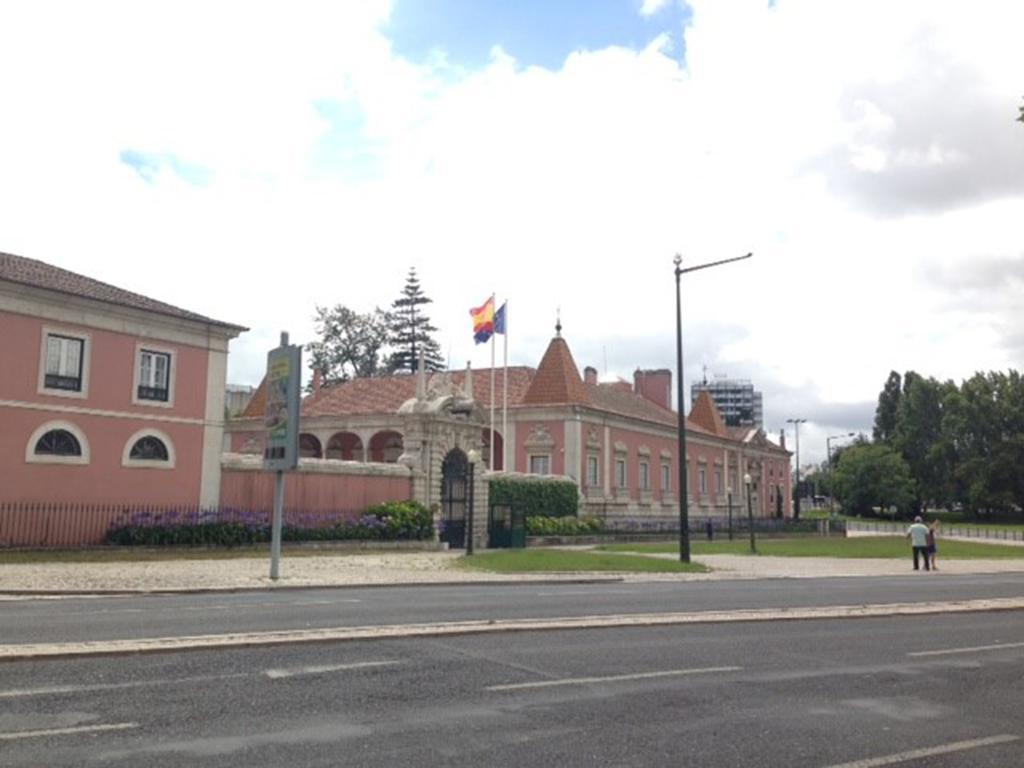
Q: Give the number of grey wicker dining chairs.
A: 0